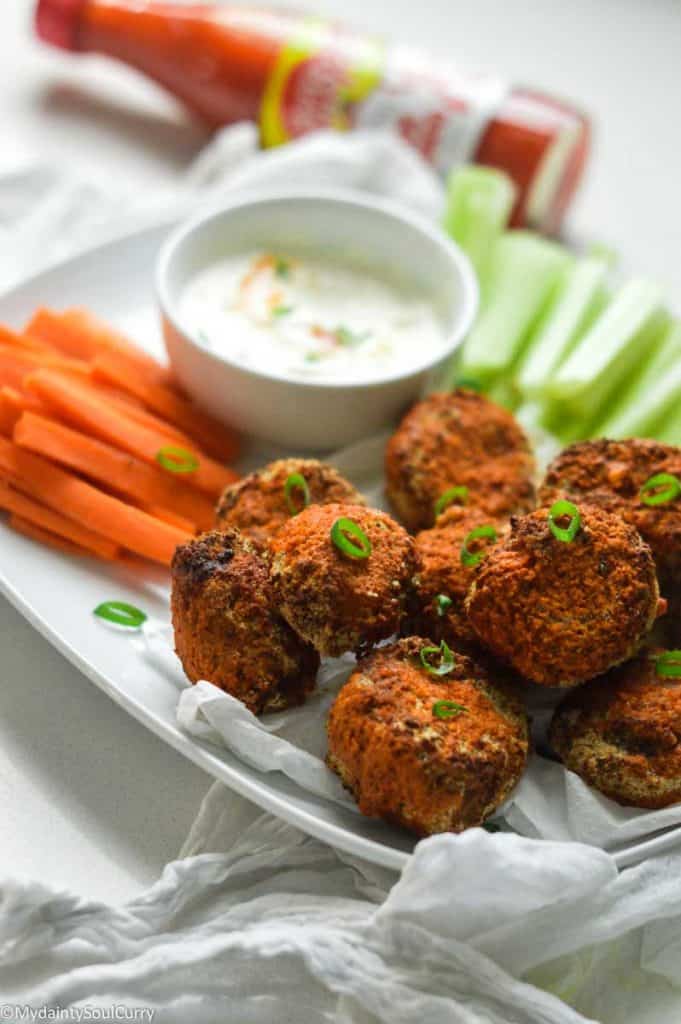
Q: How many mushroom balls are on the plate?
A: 9